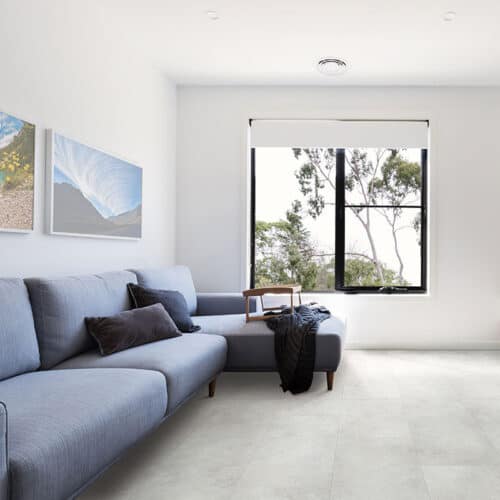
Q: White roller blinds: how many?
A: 1